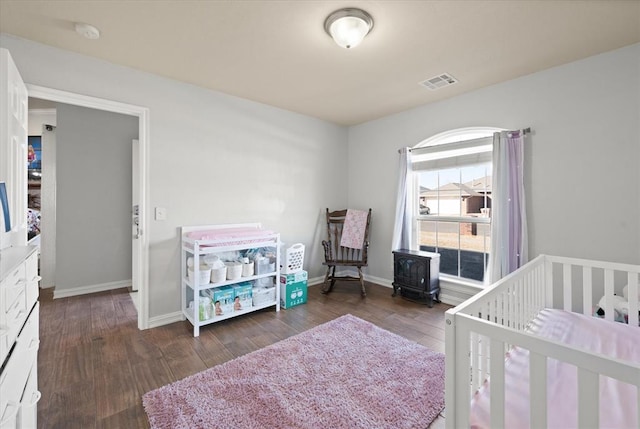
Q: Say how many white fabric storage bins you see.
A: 4